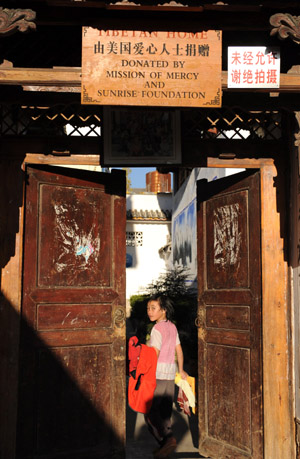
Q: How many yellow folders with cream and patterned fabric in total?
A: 1